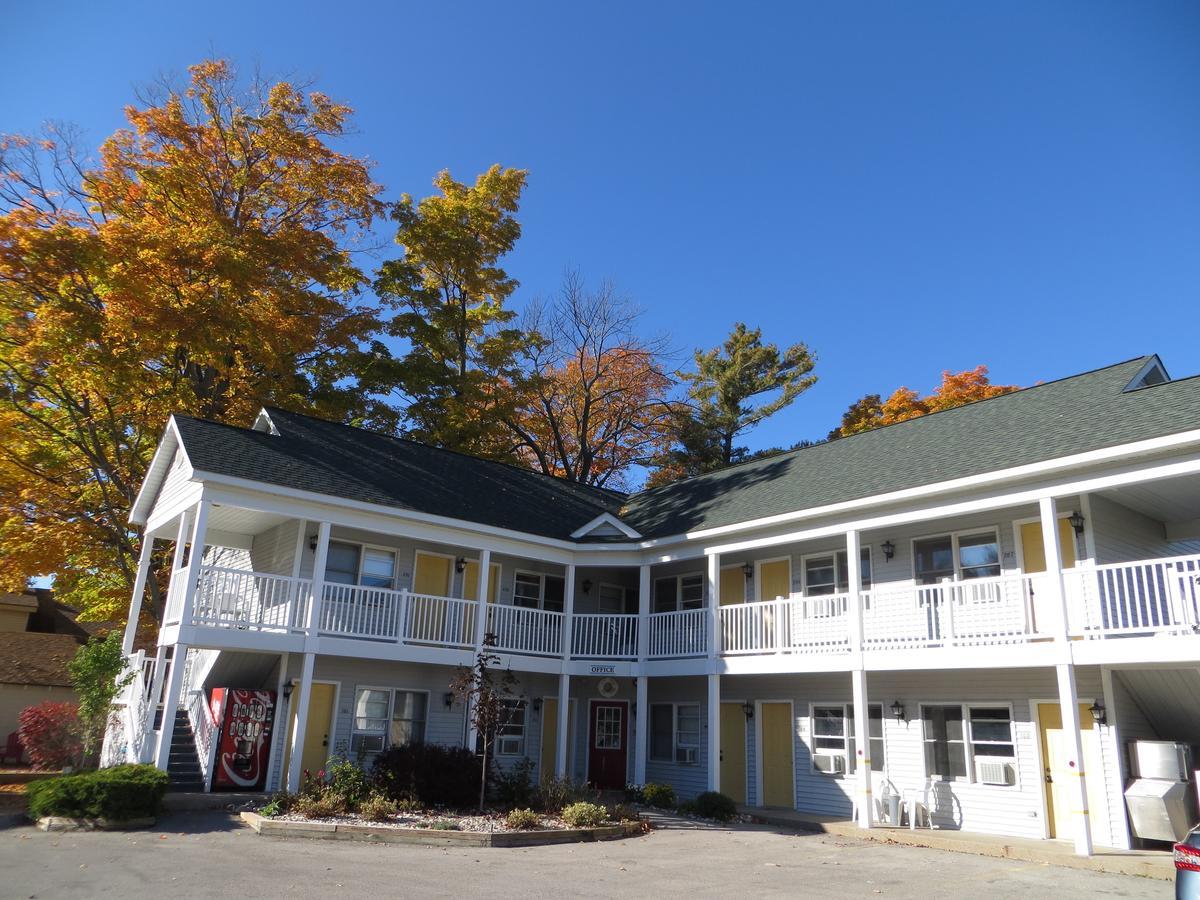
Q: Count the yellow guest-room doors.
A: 10